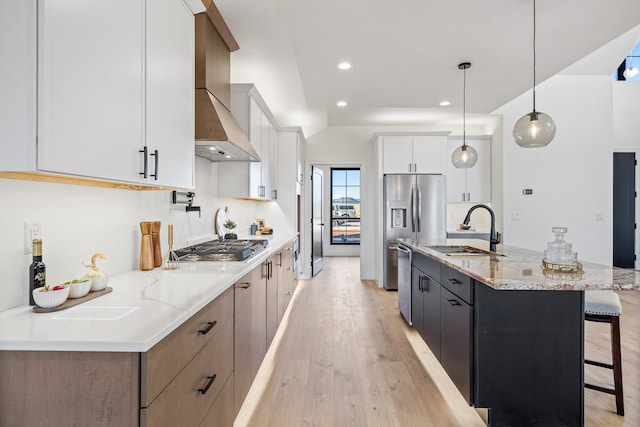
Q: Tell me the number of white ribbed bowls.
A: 3